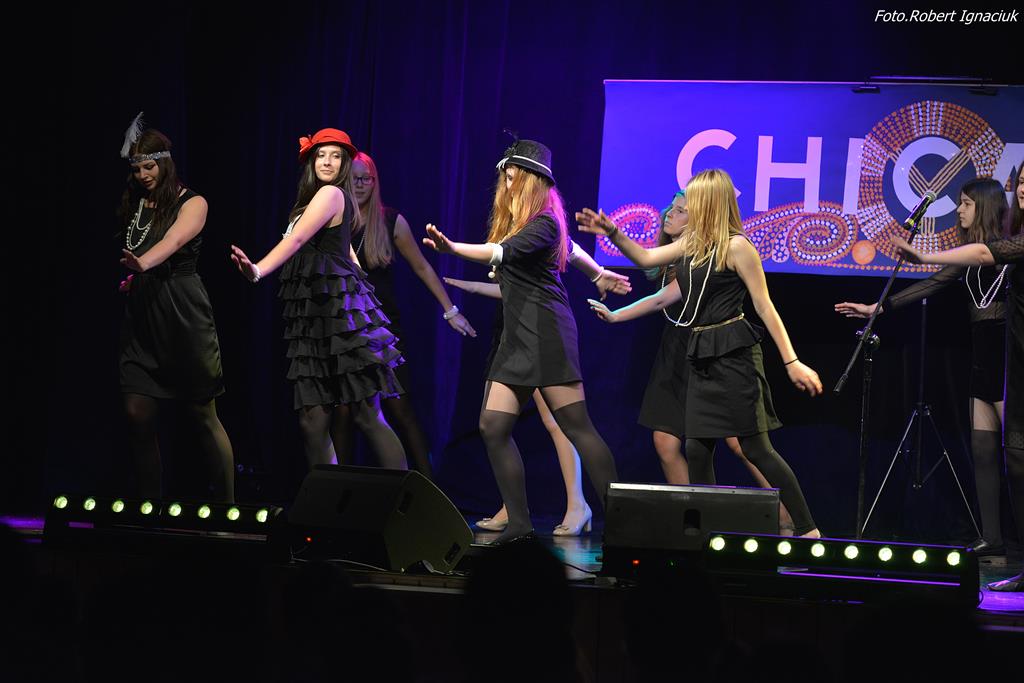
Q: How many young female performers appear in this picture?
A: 9